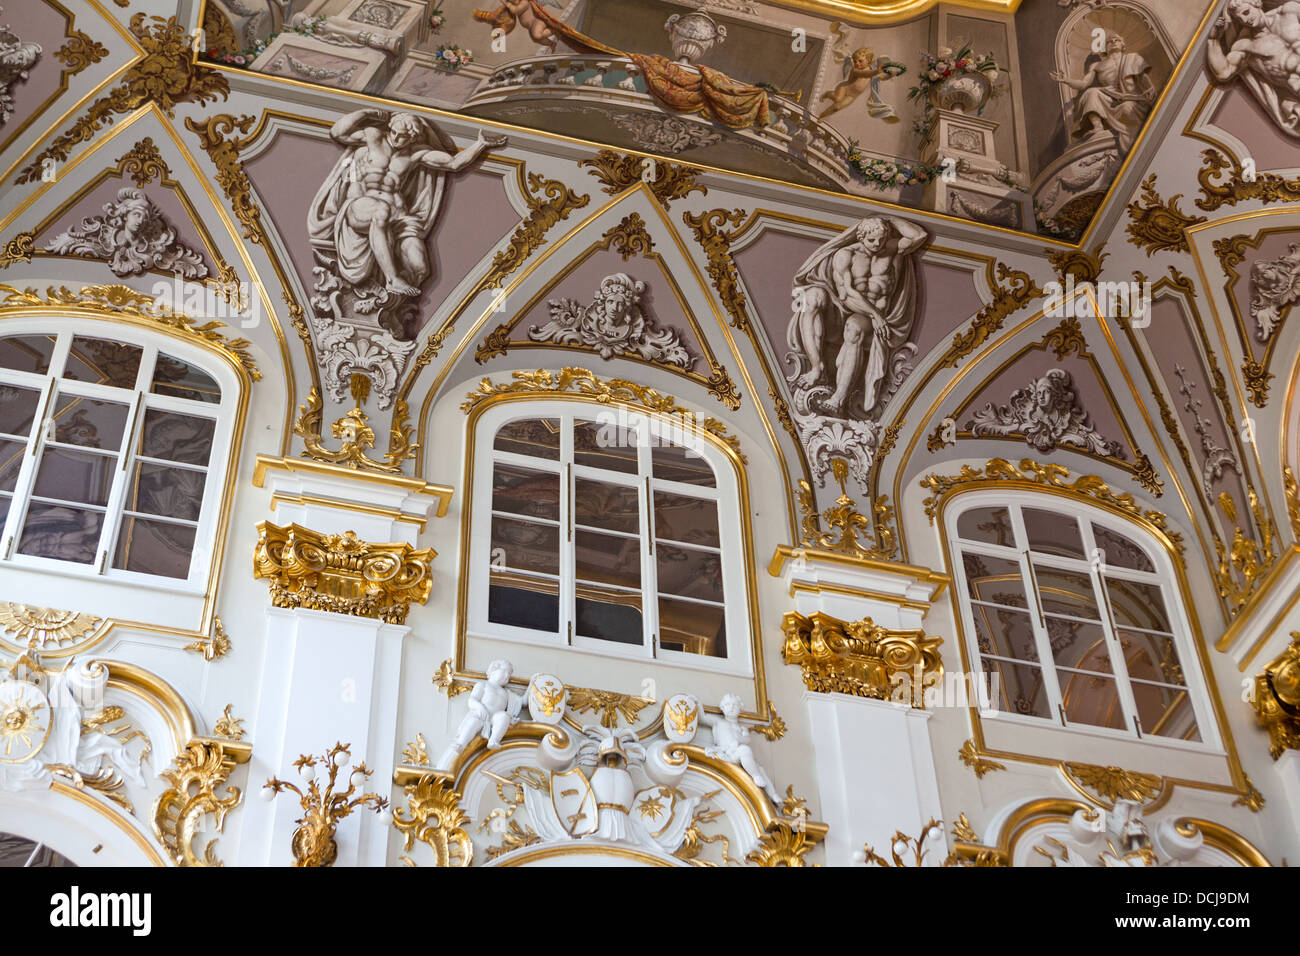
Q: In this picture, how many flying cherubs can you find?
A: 2